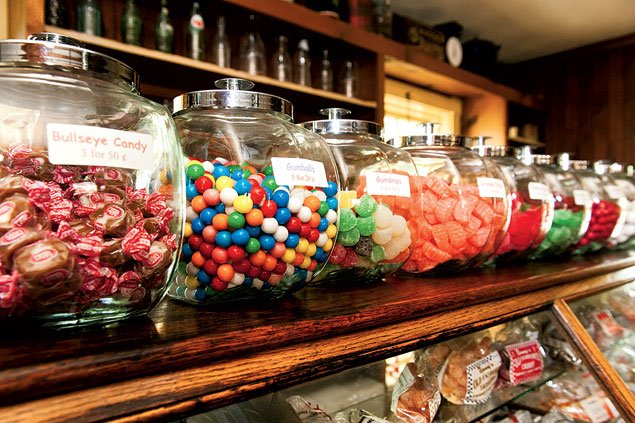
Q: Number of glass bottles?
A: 11